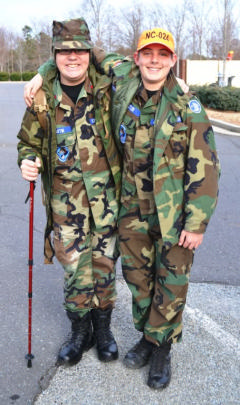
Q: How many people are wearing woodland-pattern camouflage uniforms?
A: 2